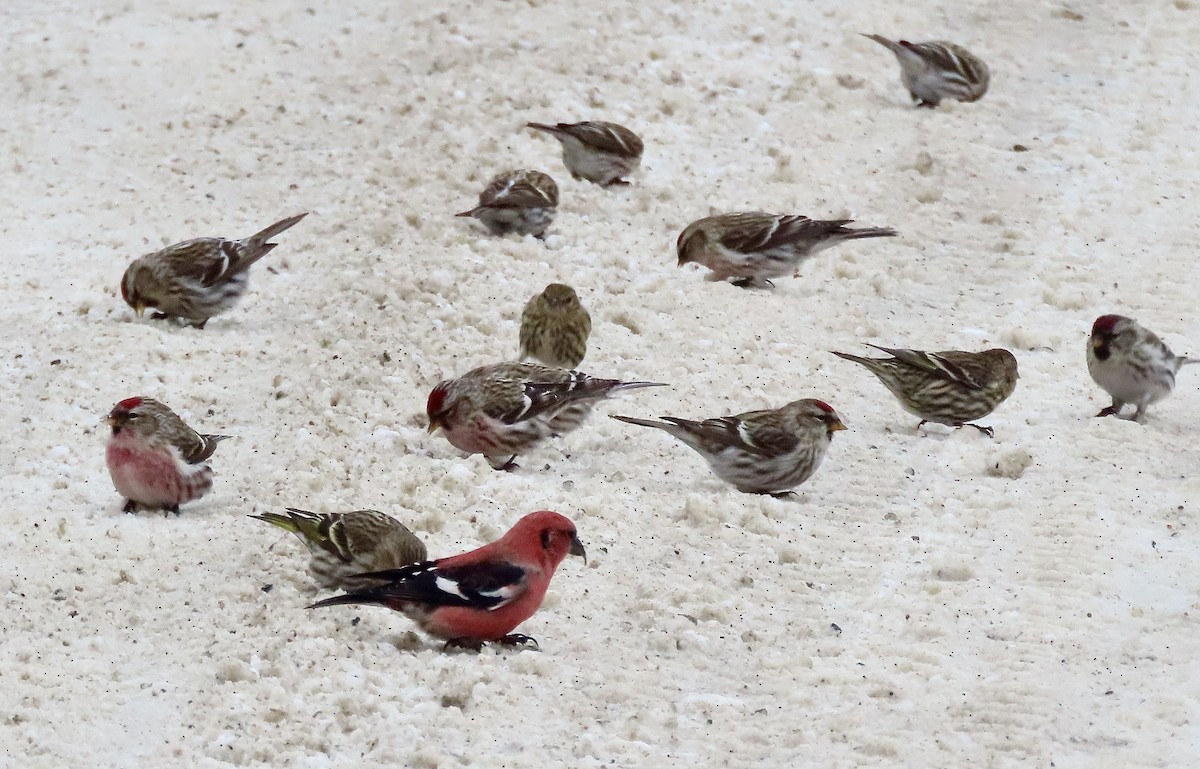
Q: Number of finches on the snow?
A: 13